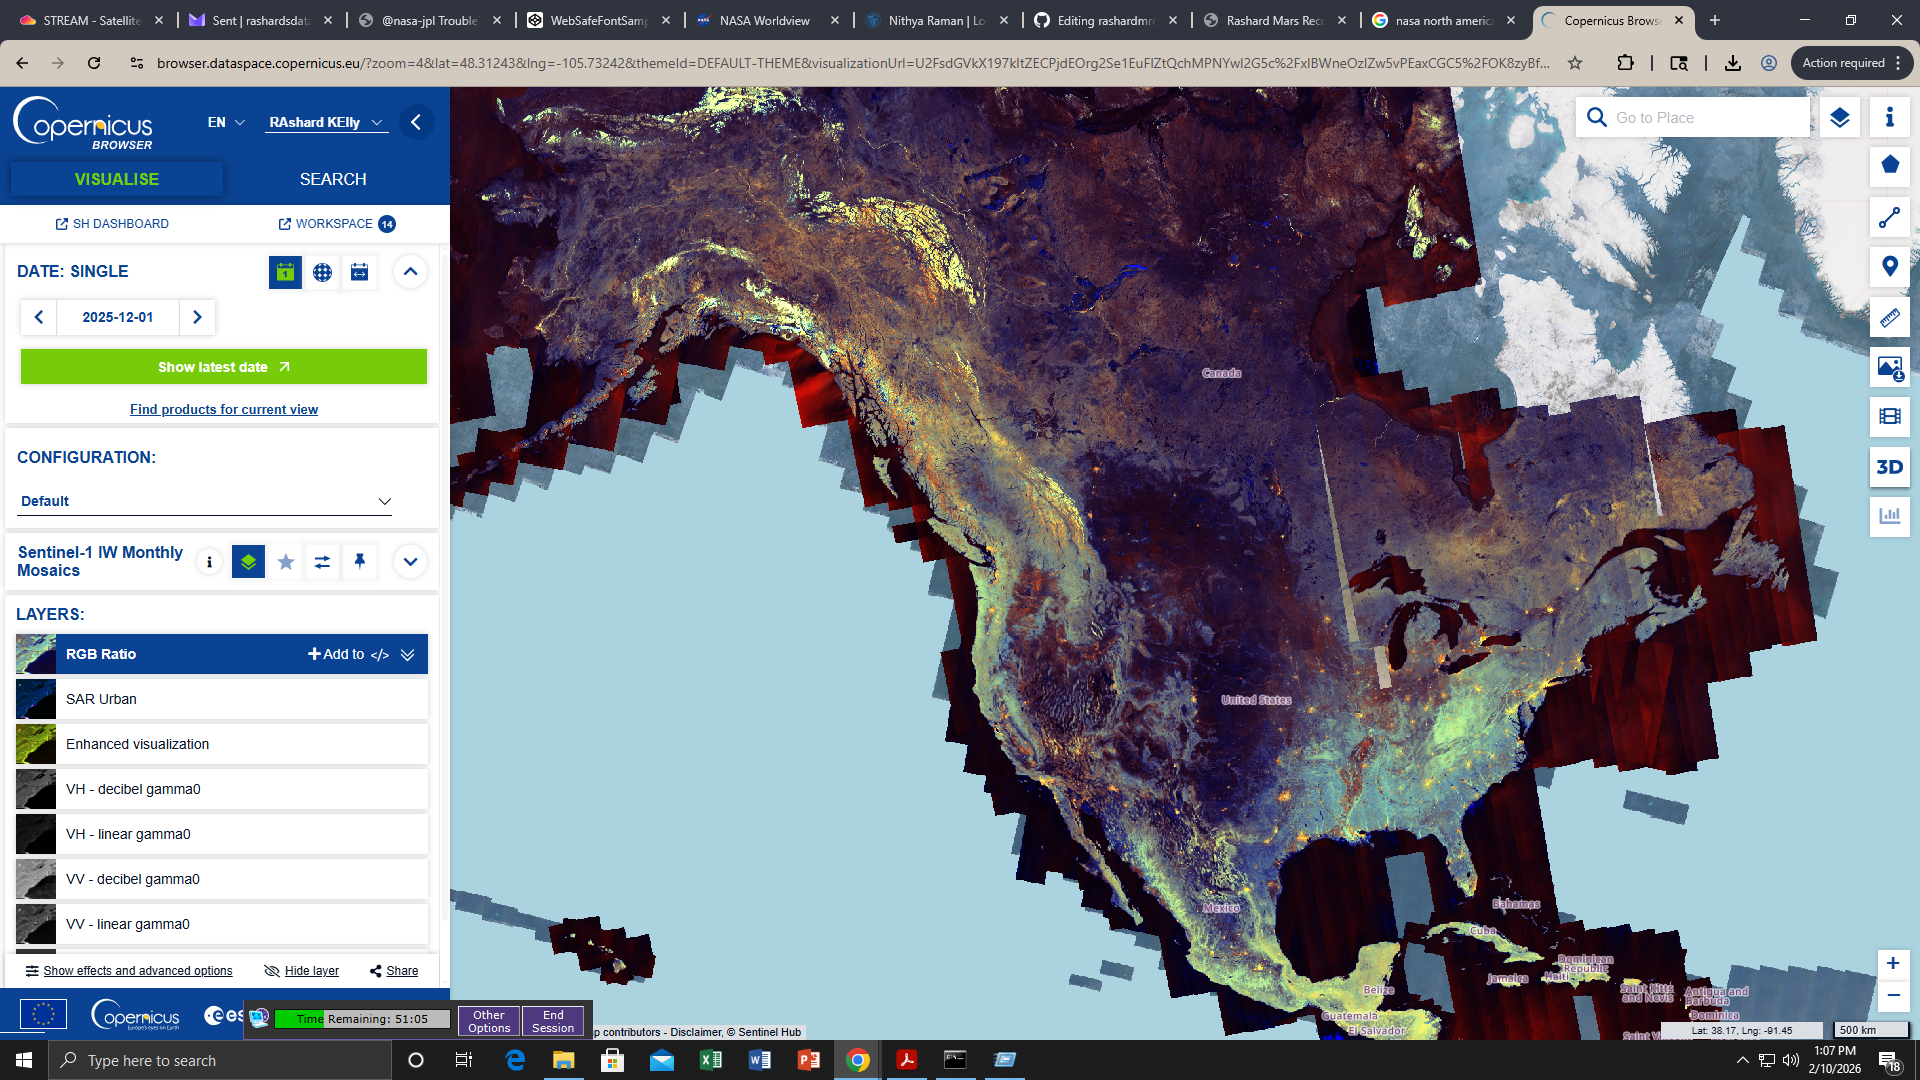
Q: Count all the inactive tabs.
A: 9